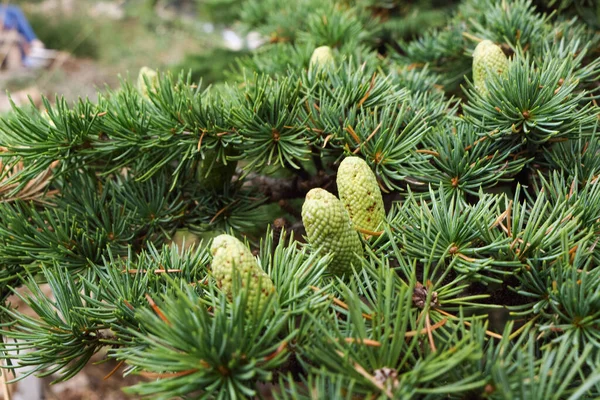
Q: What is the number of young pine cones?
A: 6